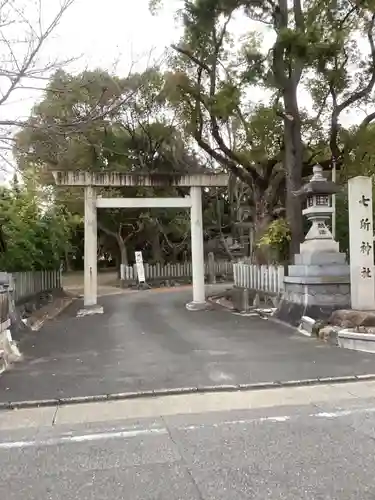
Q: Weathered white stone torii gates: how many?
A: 1